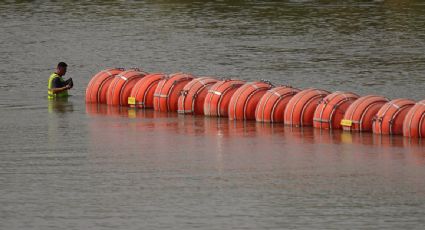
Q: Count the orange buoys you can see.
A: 13